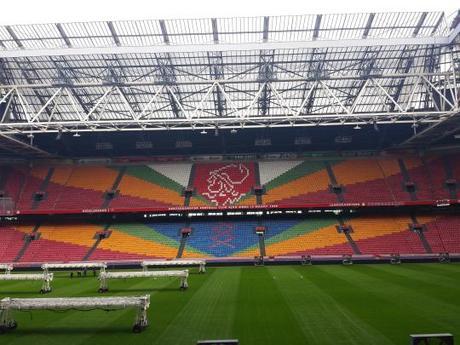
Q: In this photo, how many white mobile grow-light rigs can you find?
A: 6